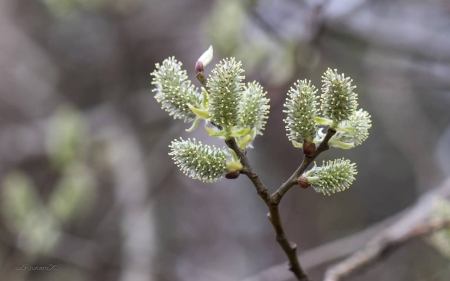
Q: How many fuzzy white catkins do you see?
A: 8